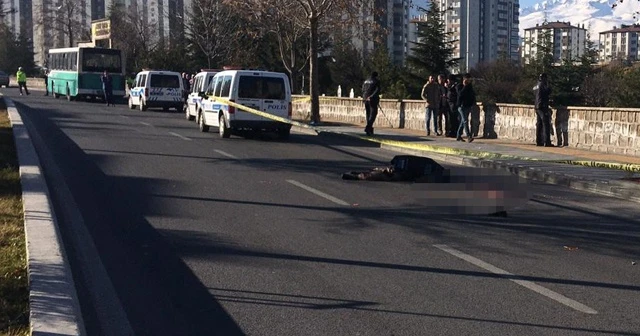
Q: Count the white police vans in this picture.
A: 3